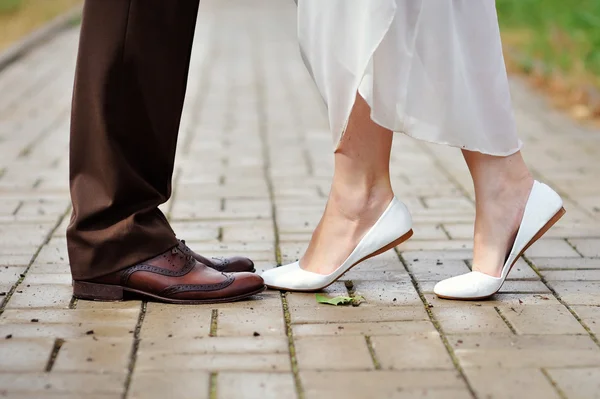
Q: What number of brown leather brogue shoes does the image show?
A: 2